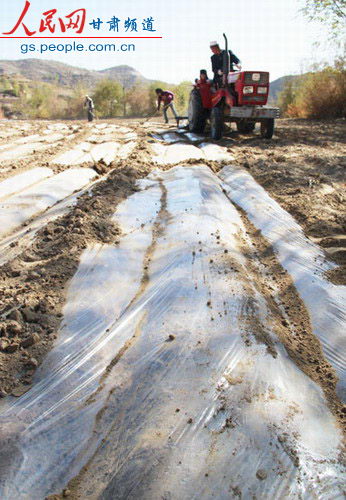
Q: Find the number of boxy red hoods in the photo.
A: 1